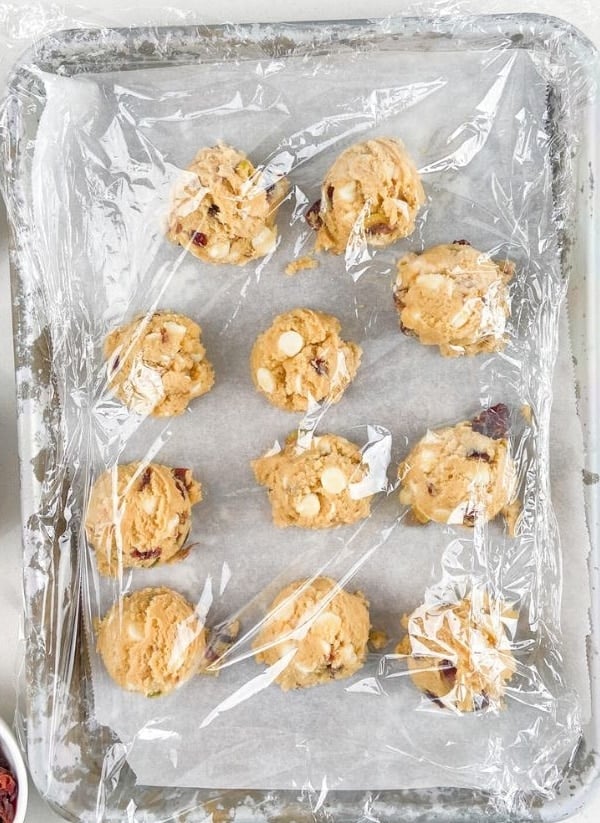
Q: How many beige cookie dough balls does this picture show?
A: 11